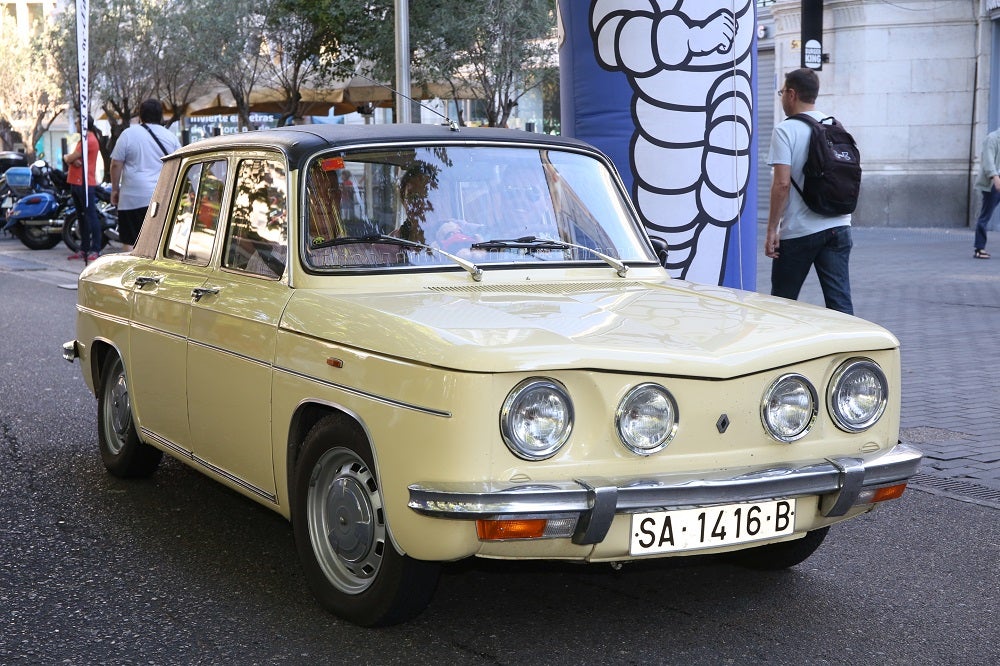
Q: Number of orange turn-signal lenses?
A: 3